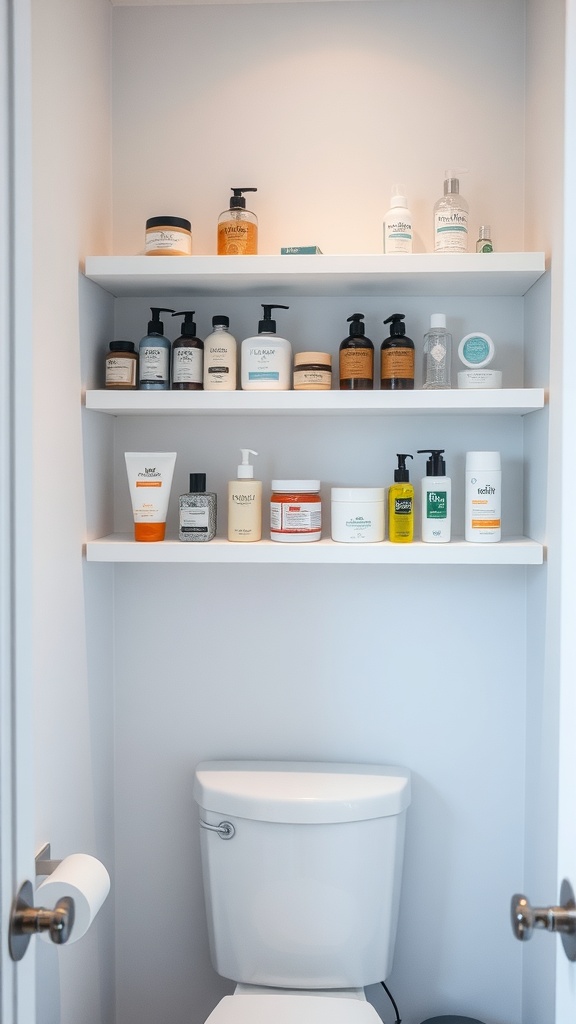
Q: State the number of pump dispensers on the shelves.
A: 11